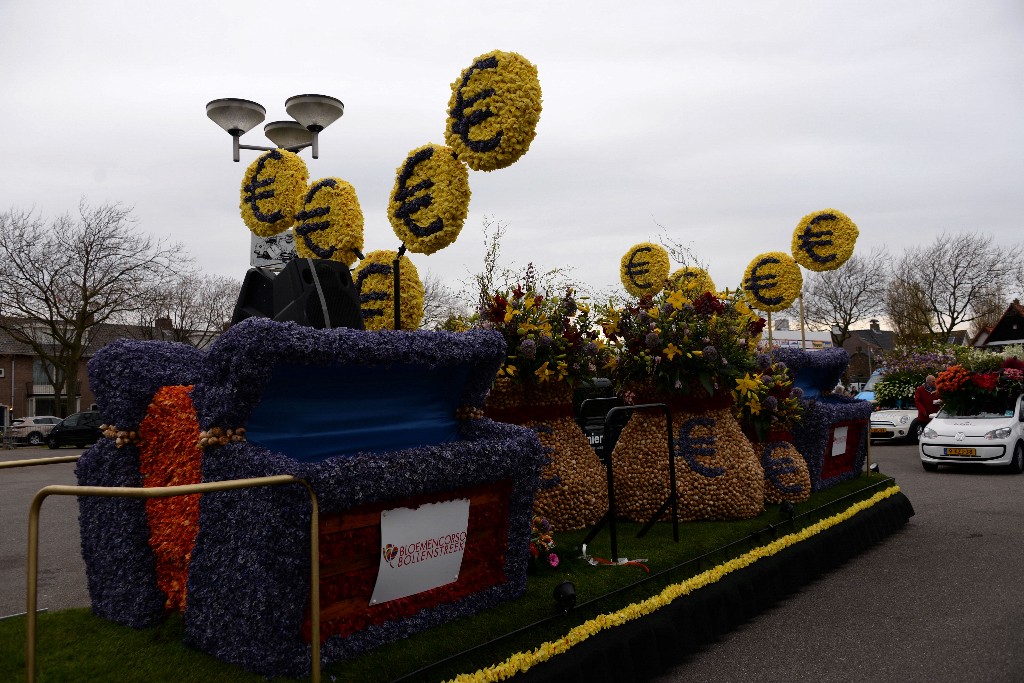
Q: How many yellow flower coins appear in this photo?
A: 9